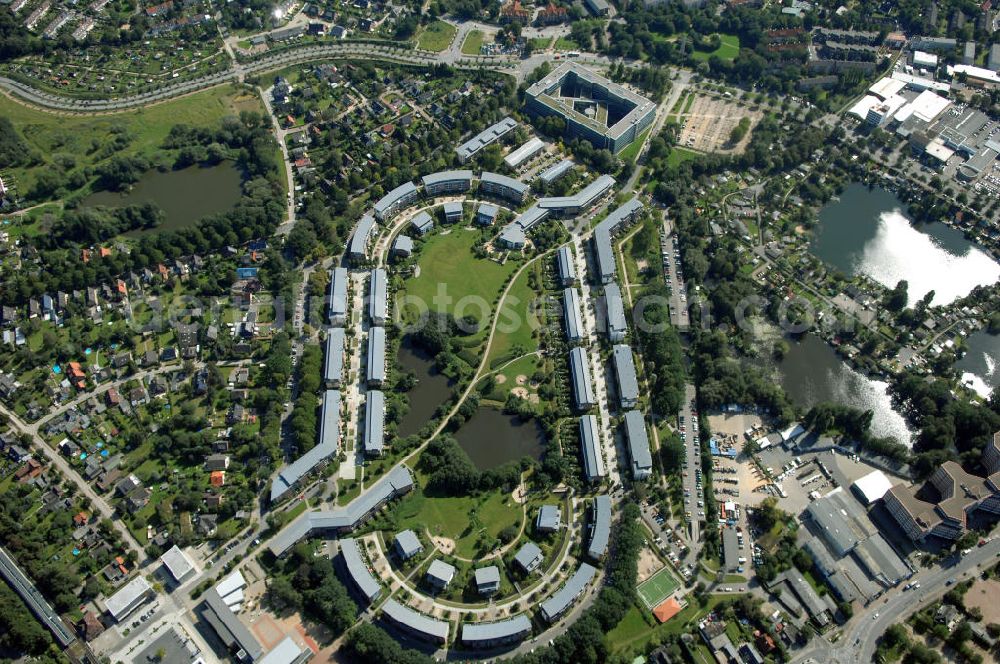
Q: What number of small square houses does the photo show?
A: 9